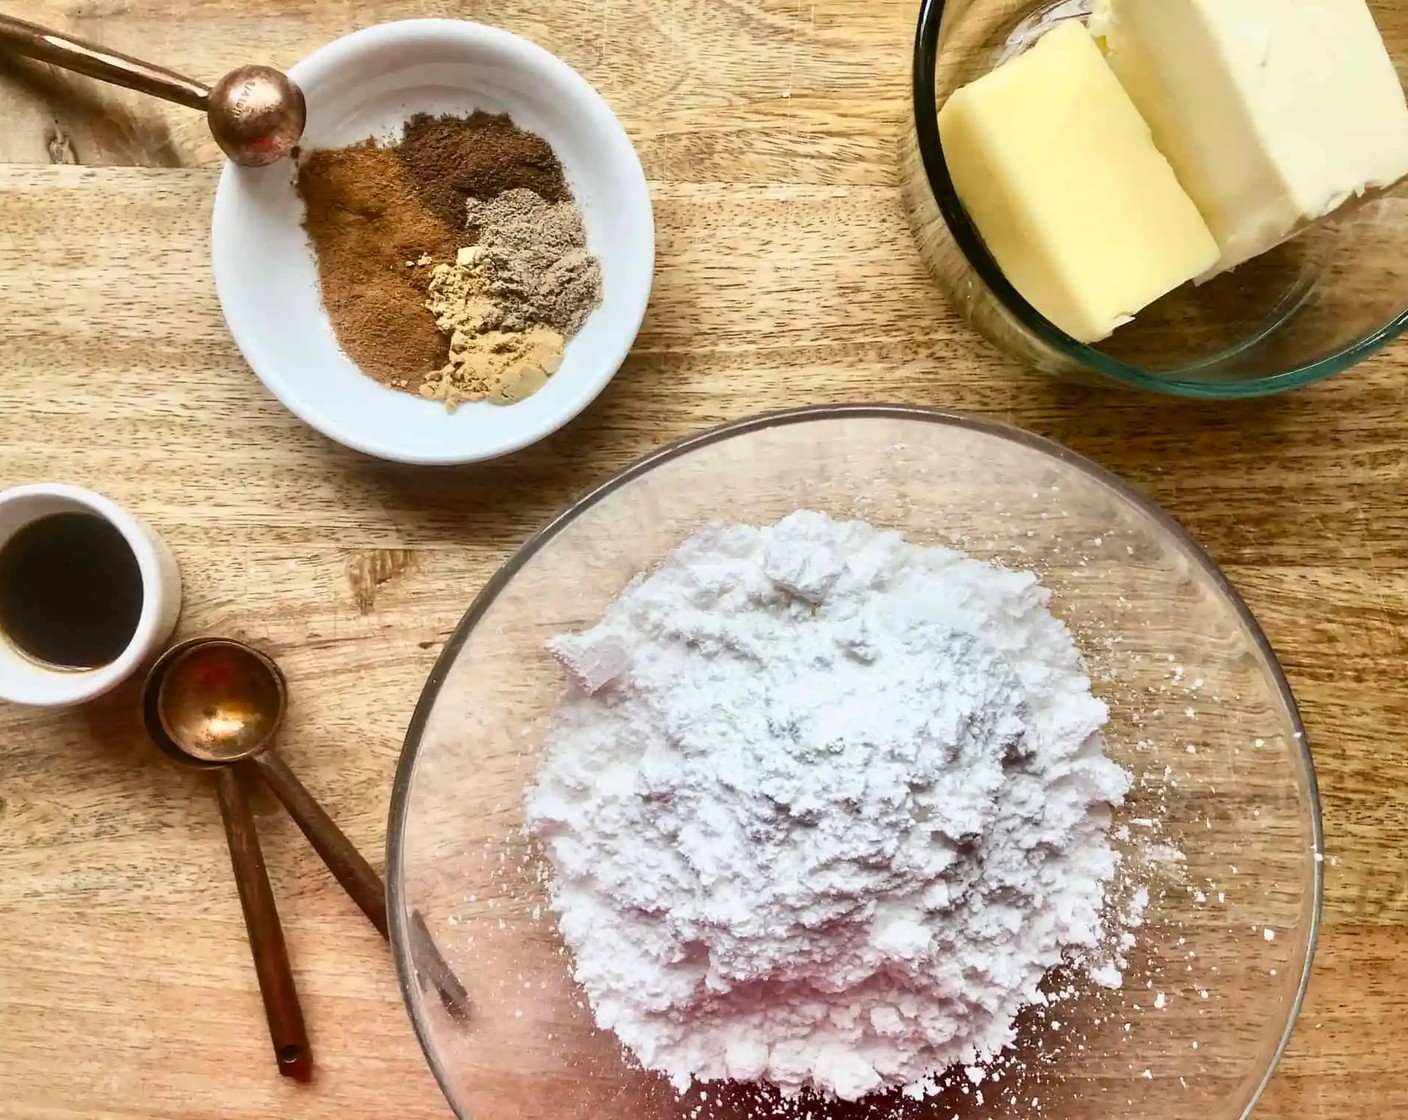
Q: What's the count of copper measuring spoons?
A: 3